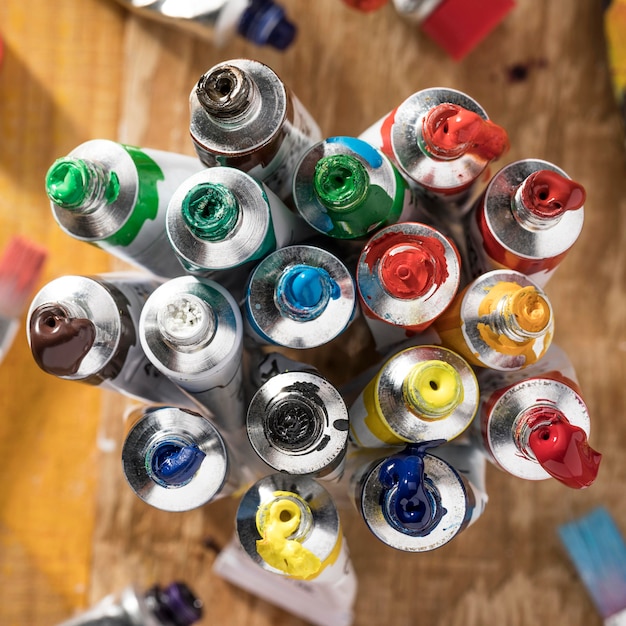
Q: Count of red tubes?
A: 4